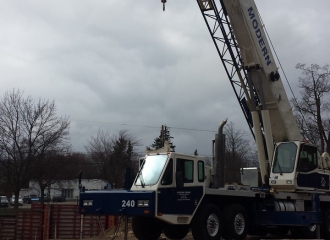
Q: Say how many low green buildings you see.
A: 0